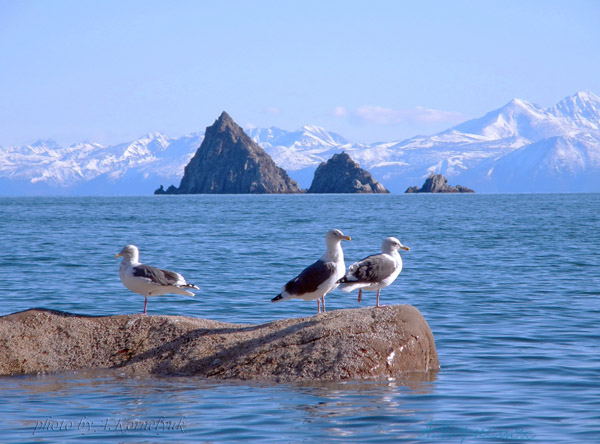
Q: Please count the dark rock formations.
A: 3